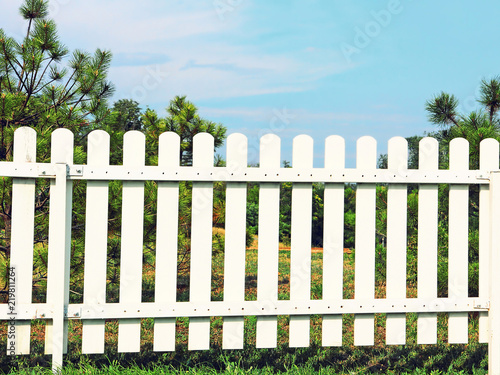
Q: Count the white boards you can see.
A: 15